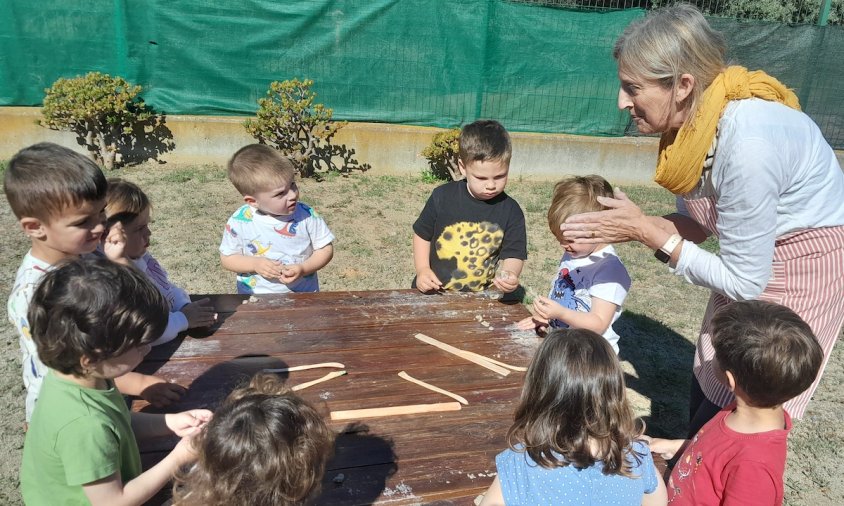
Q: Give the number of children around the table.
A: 9